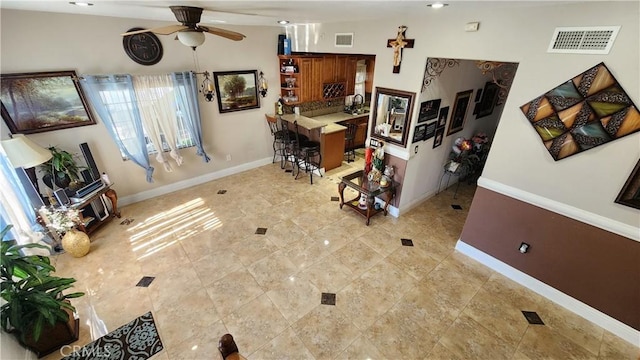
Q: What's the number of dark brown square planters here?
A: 1